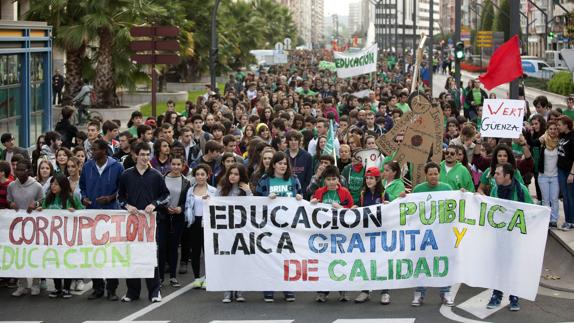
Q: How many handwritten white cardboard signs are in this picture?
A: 1